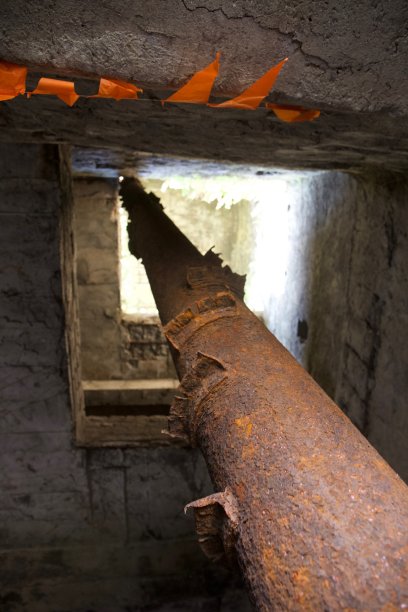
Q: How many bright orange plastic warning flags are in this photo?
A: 6